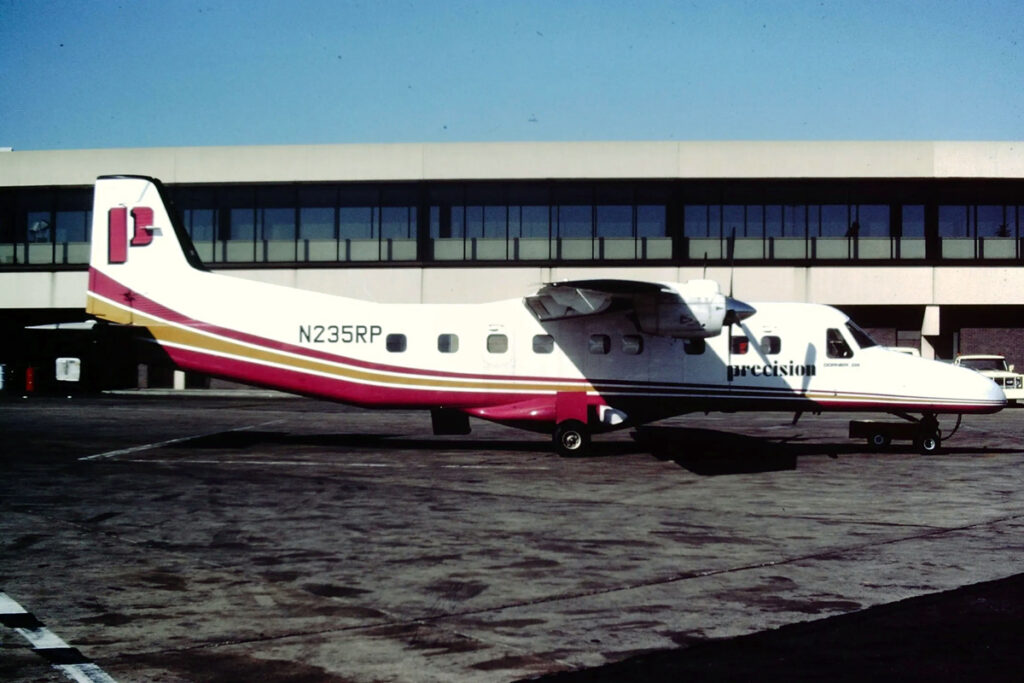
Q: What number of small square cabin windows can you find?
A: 9